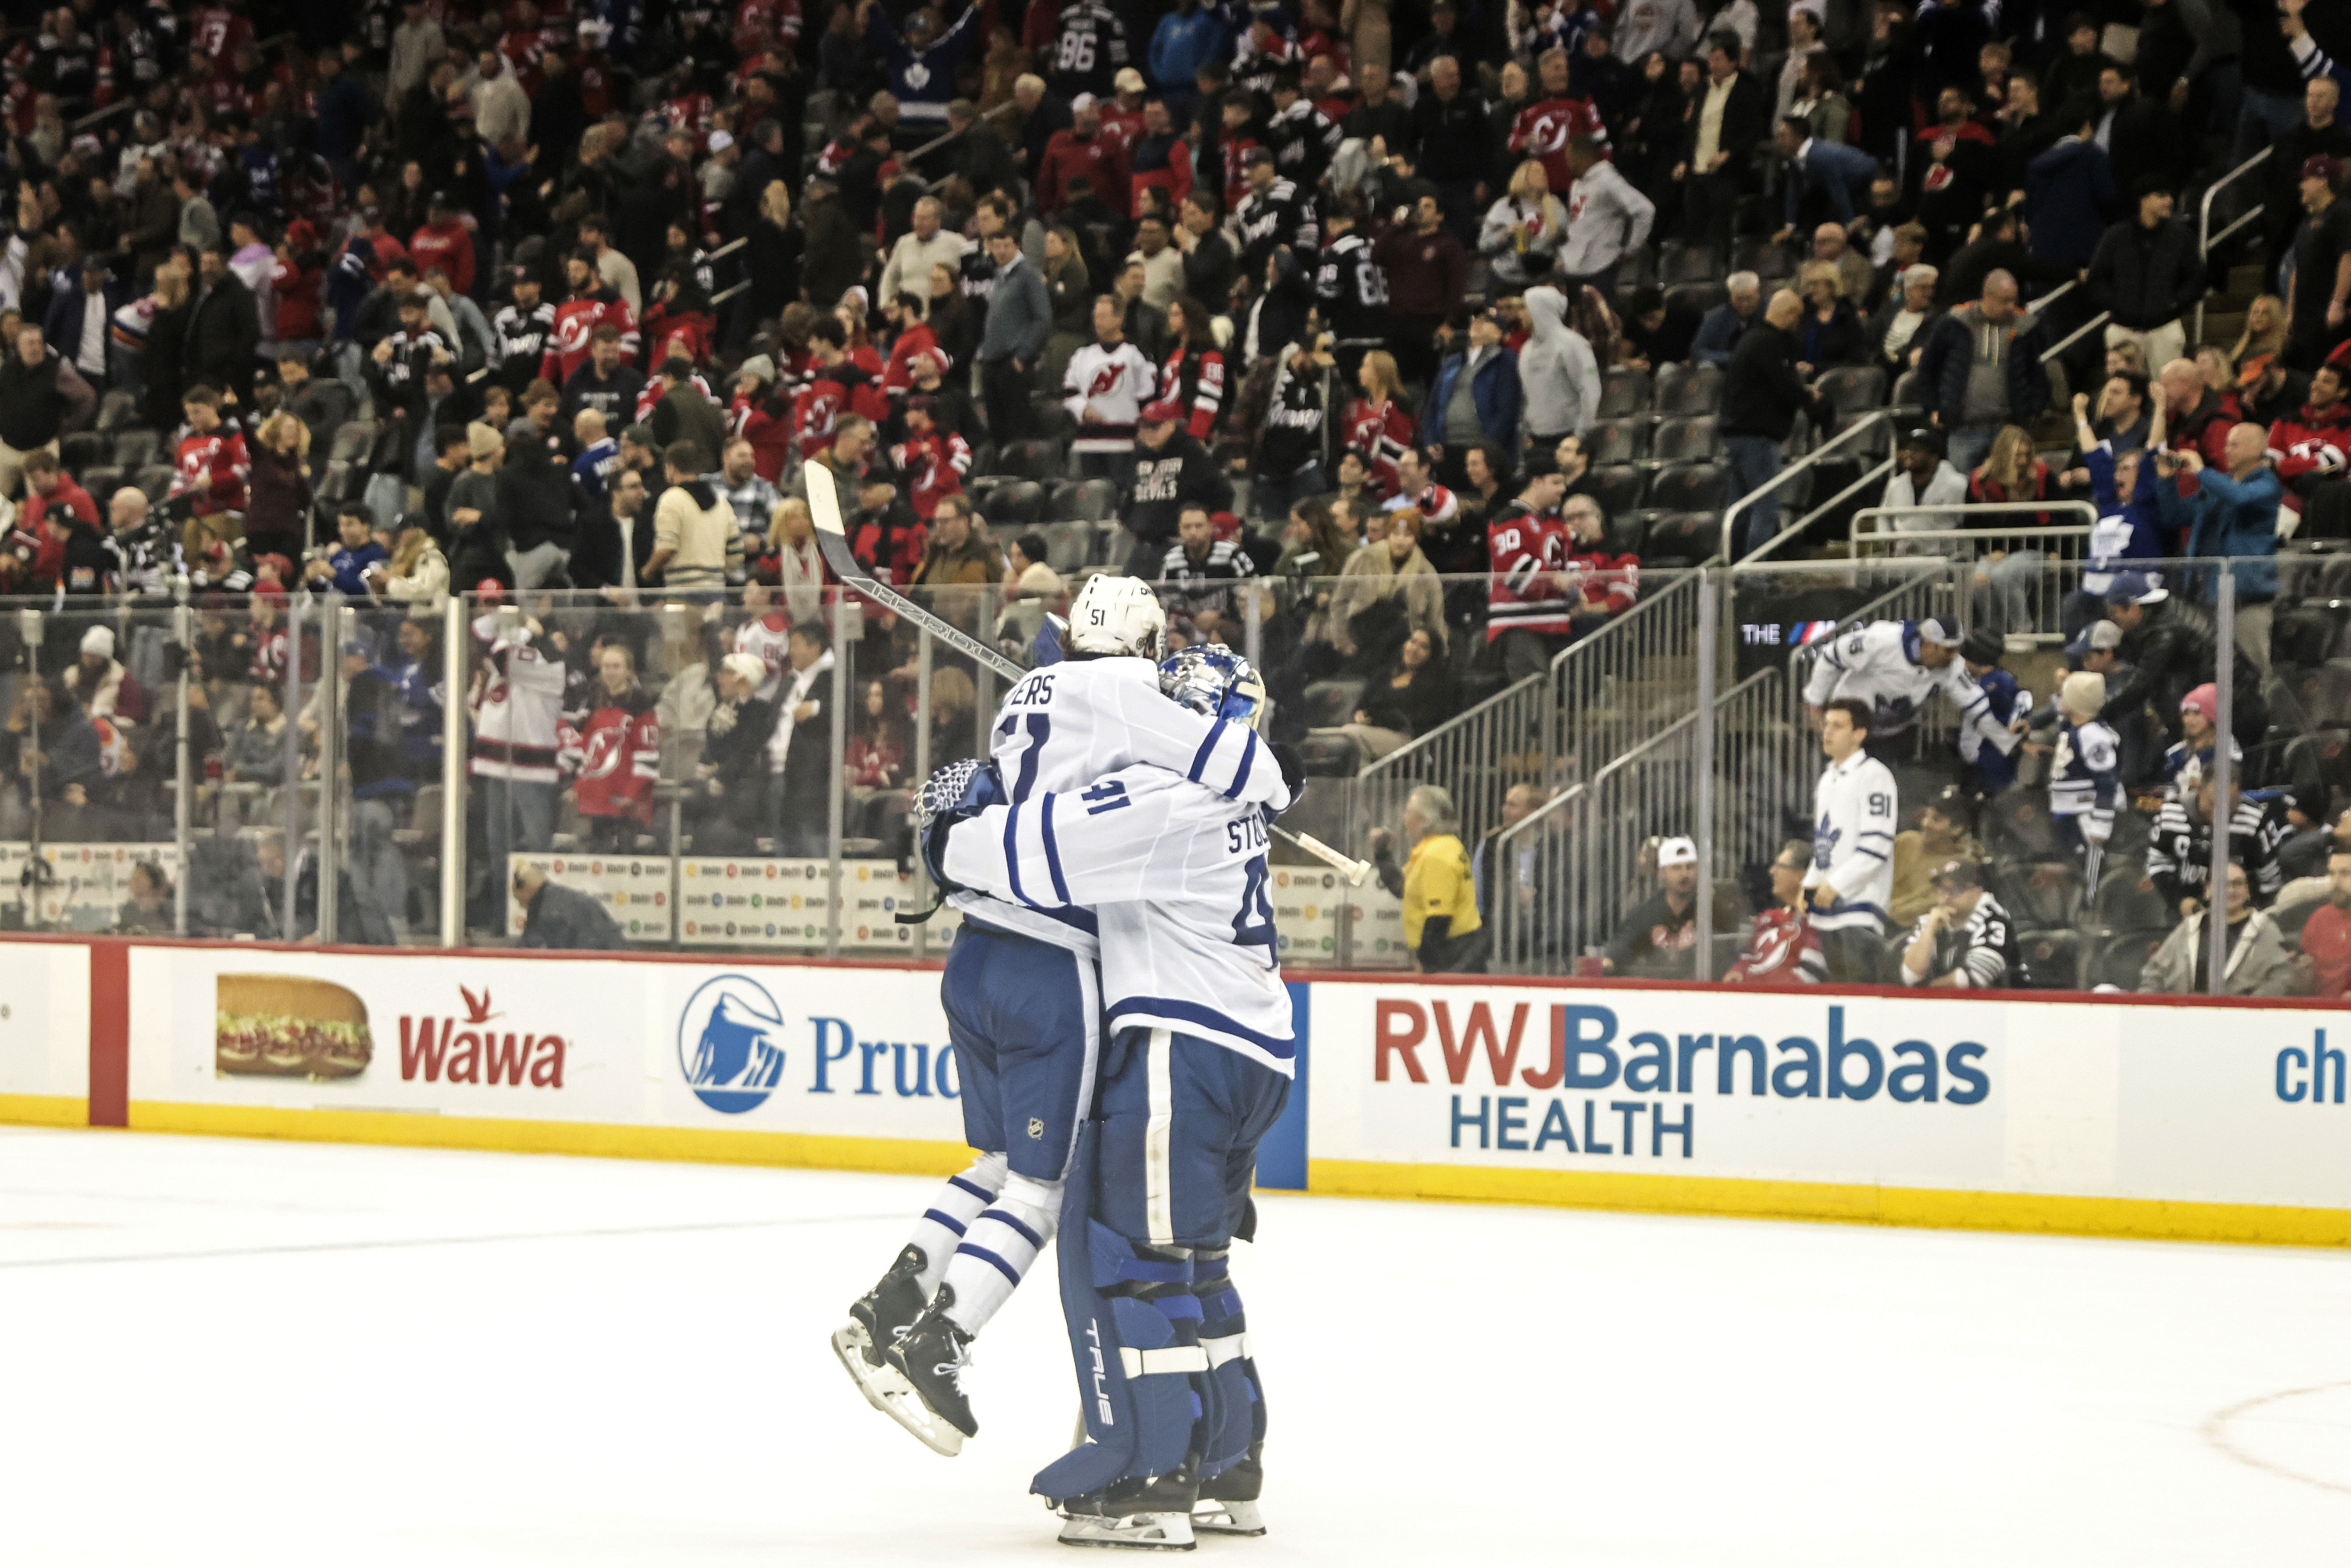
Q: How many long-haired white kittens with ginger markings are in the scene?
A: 0